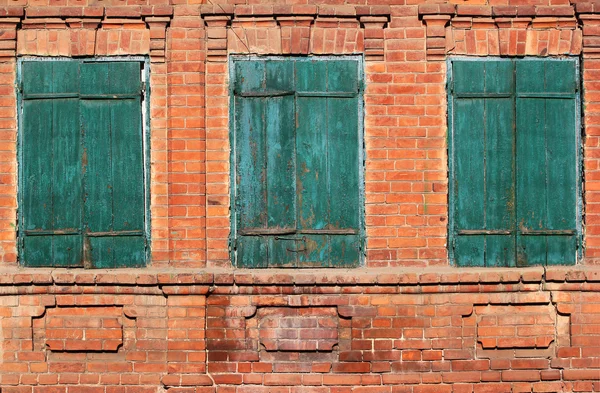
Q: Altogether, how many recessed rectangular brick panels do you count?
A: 3